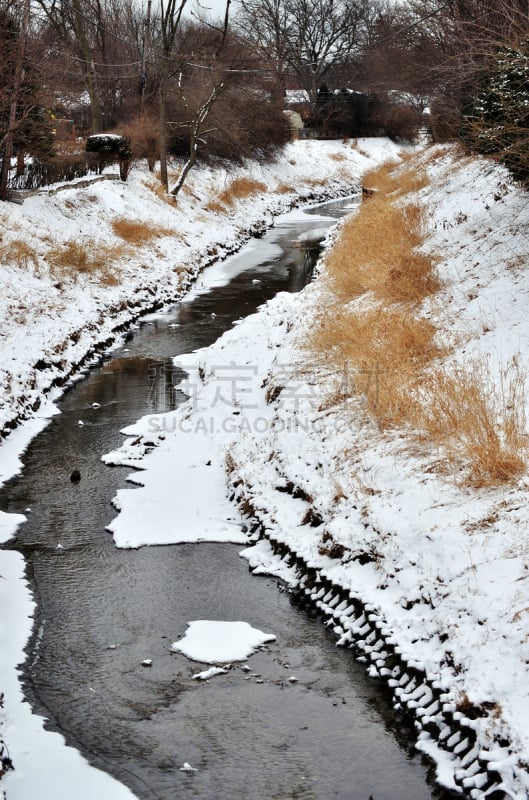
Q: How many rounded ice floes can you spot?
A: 1